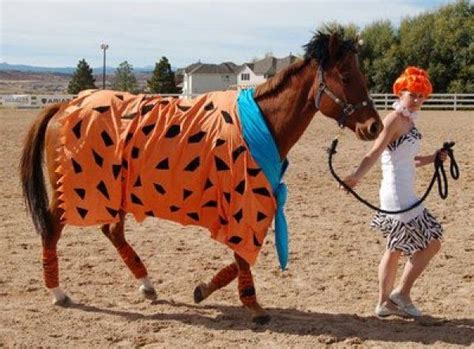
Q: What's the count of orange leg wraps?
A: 4